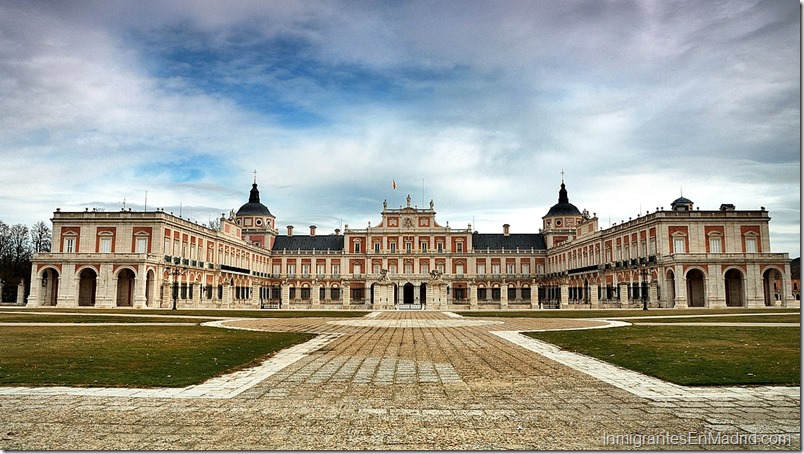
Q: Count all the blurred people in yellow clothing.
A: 0